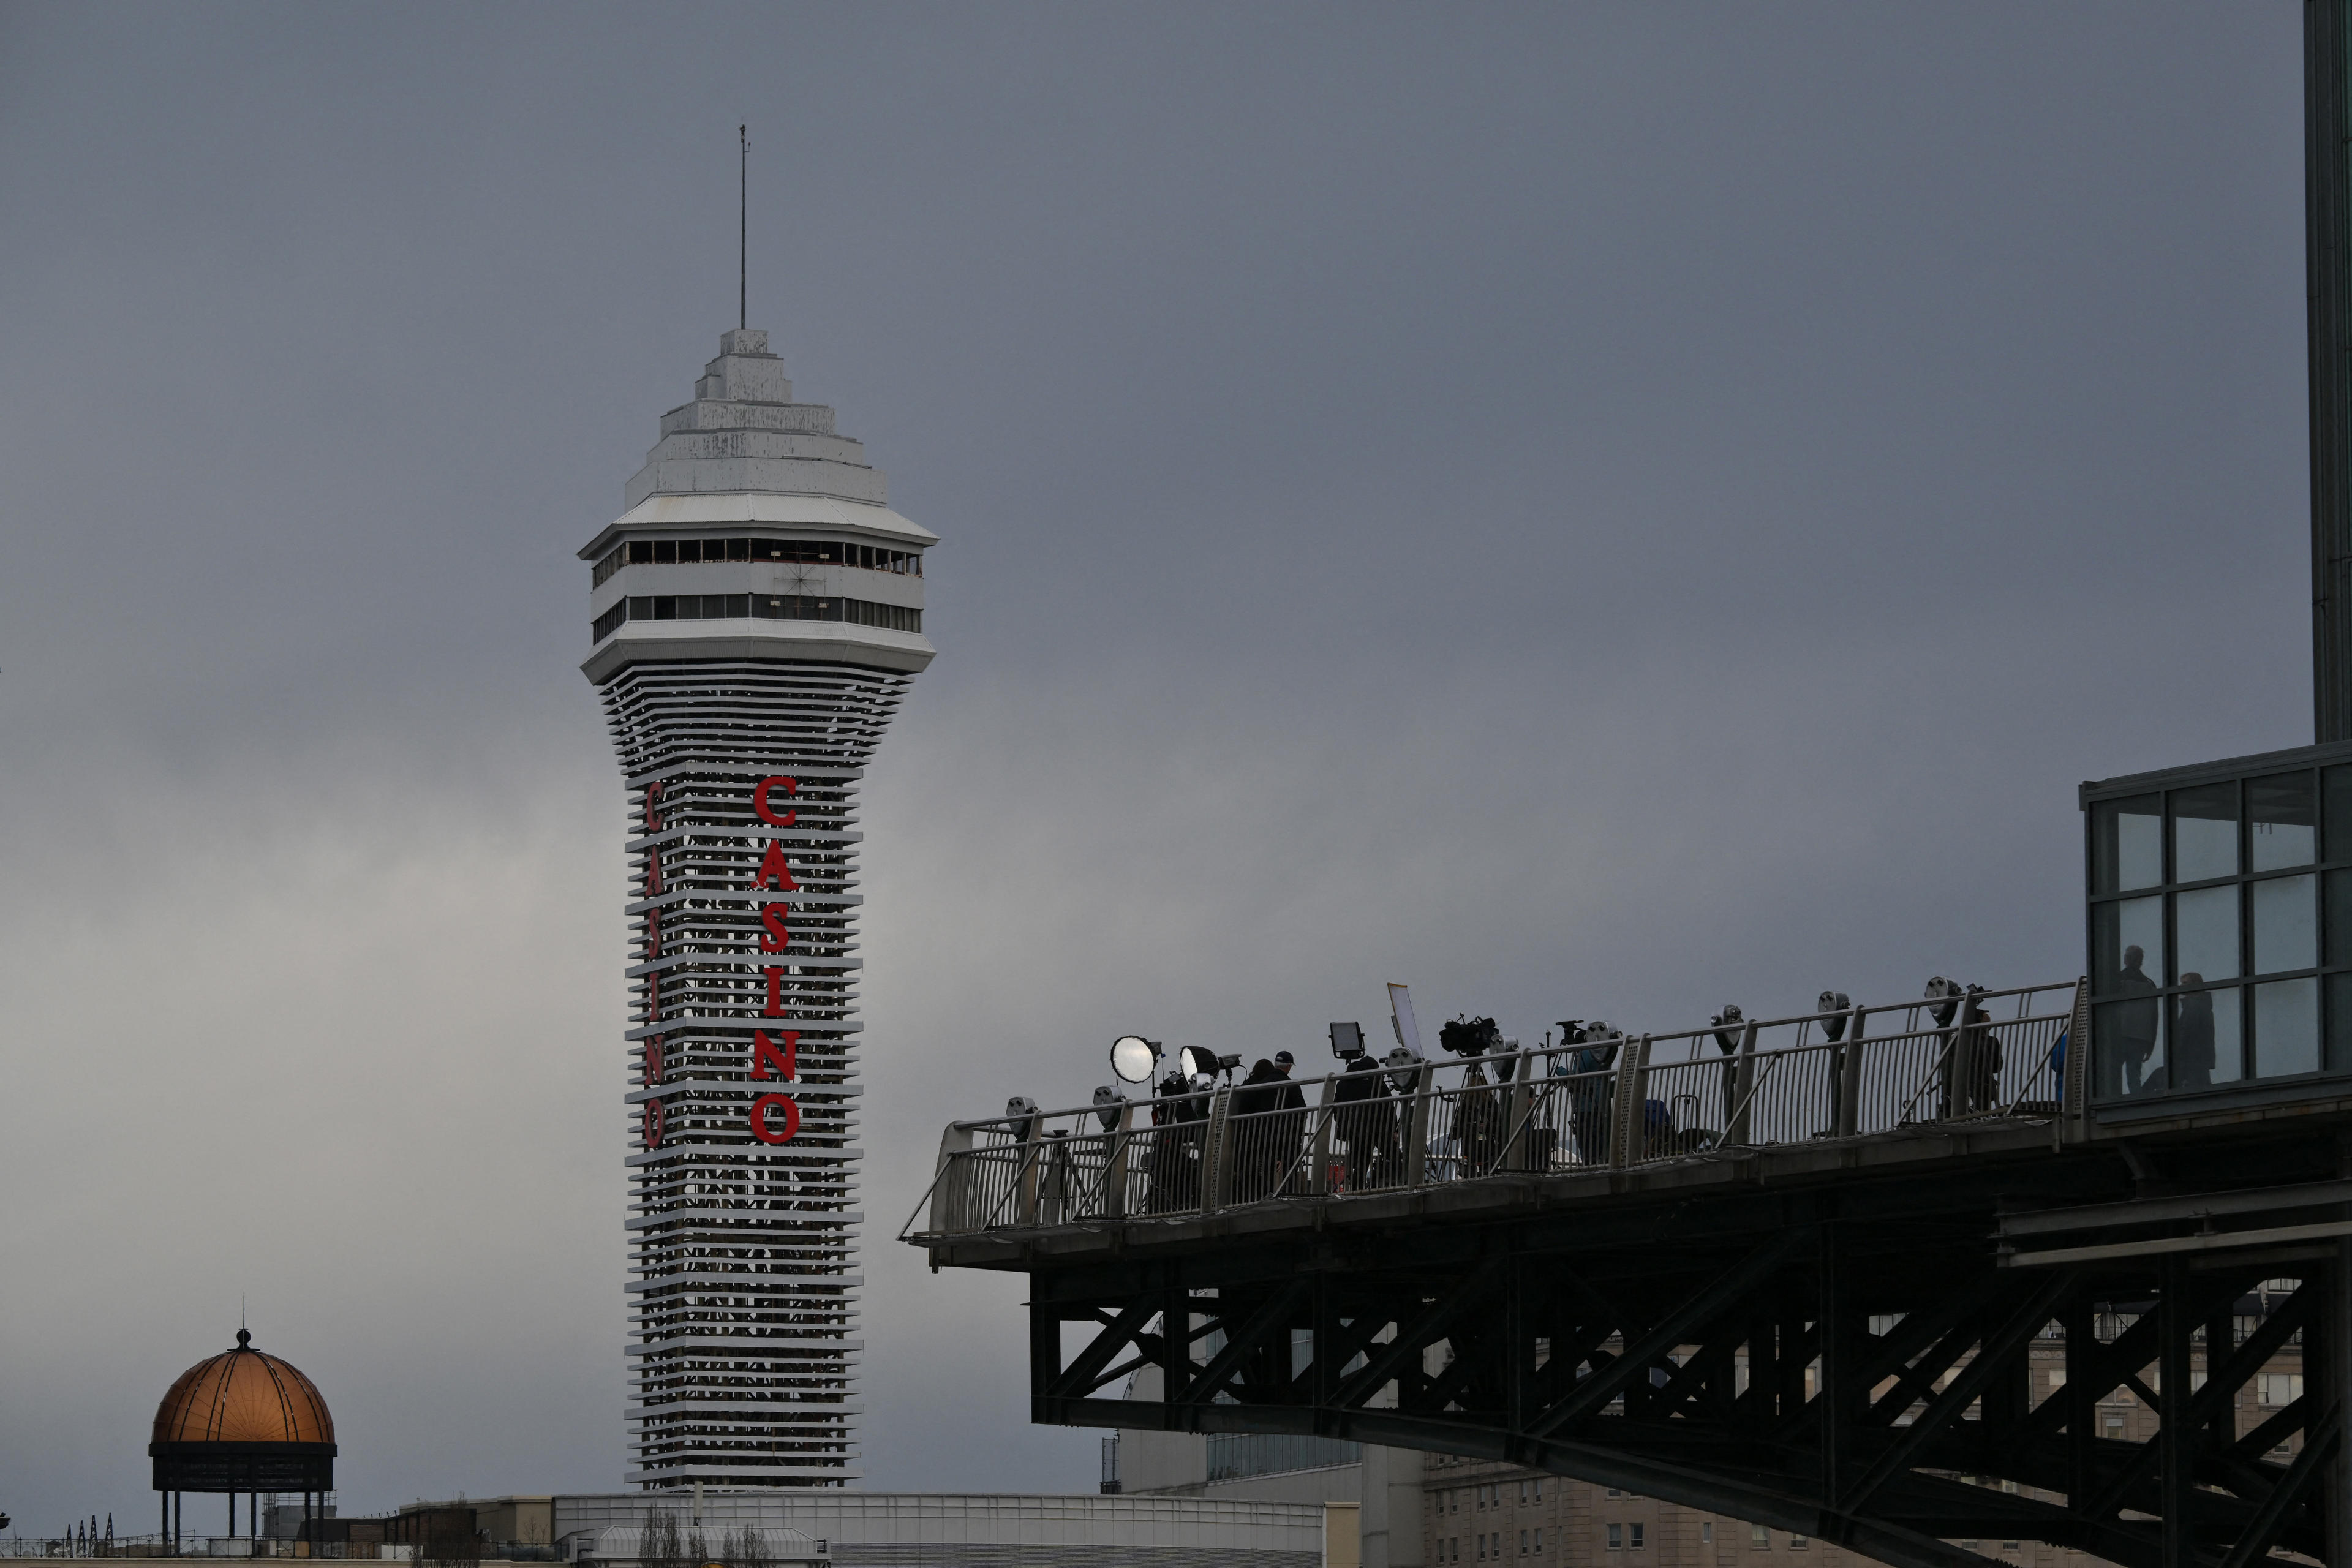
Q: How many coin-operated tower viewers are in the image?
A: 9